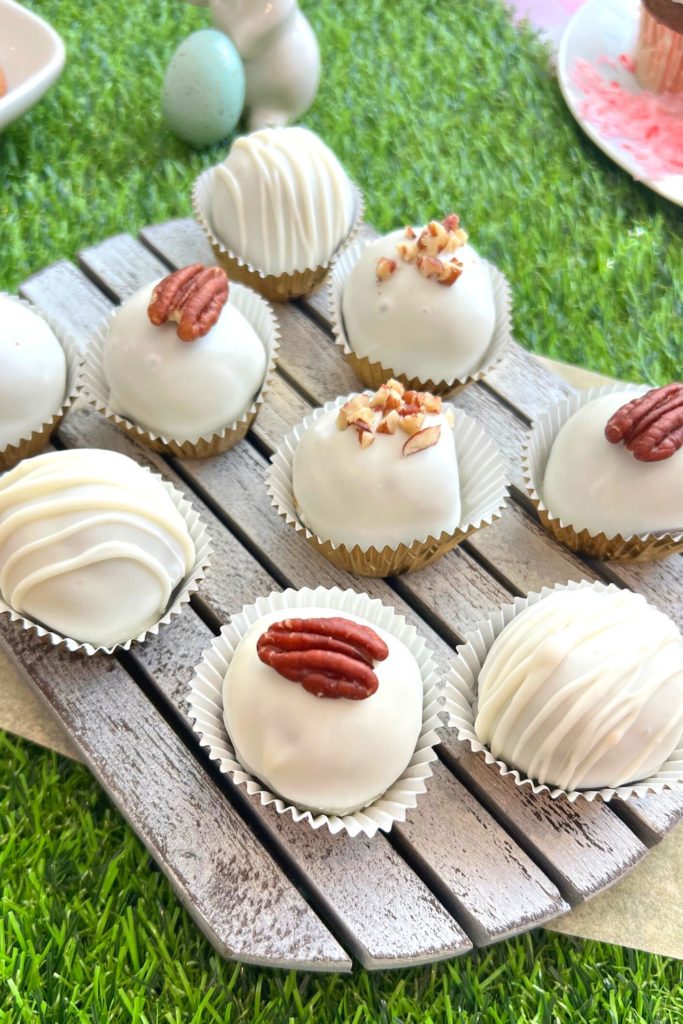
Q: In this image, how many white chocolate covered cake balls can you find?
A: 9